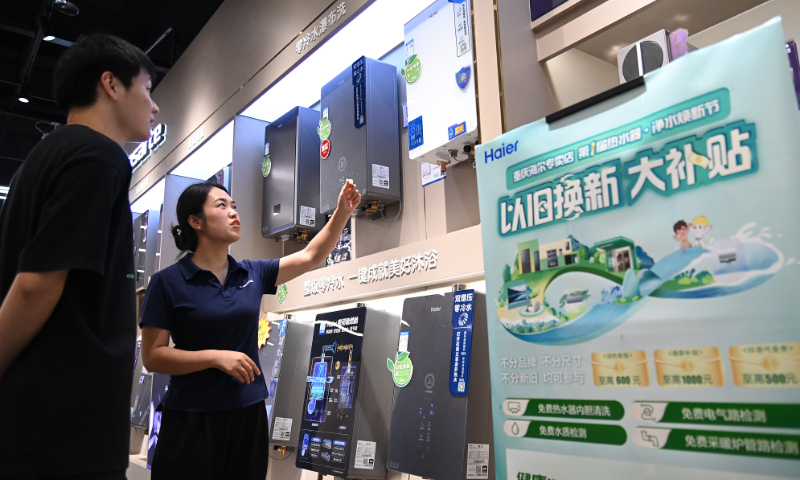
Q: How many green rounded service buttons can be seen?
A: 4